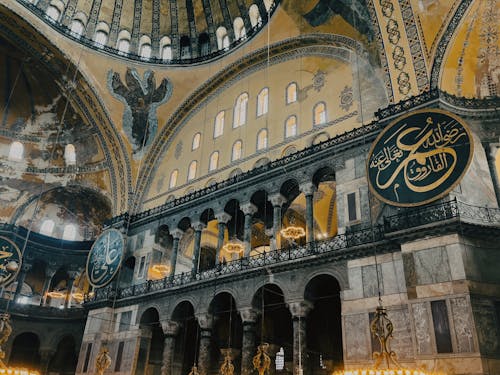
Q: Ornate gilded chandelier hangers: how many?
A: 6